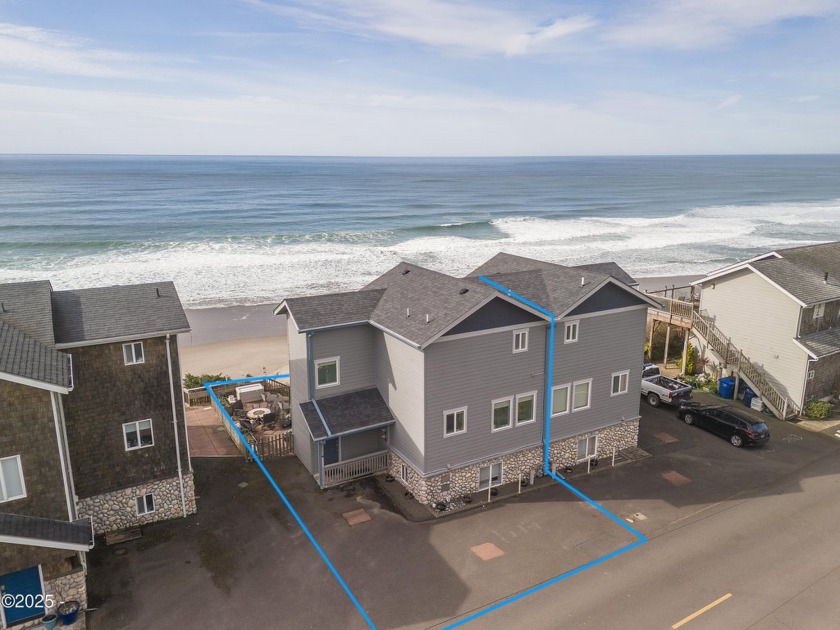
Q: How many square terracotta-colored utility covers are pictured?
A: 4